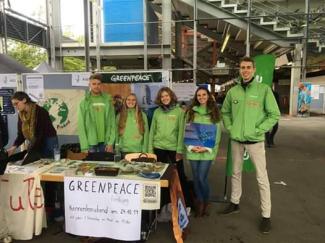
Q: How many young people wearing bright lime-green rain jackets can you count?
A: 5